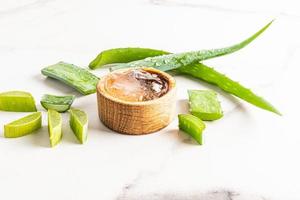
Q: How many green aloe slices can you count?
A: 8